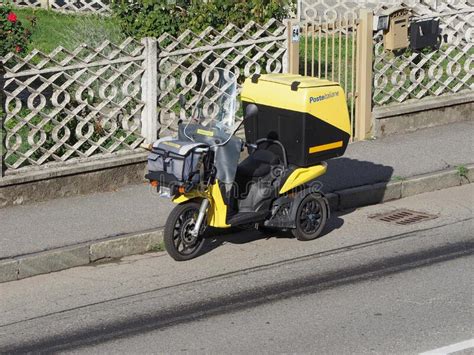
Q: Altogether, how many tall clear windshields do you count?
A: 1